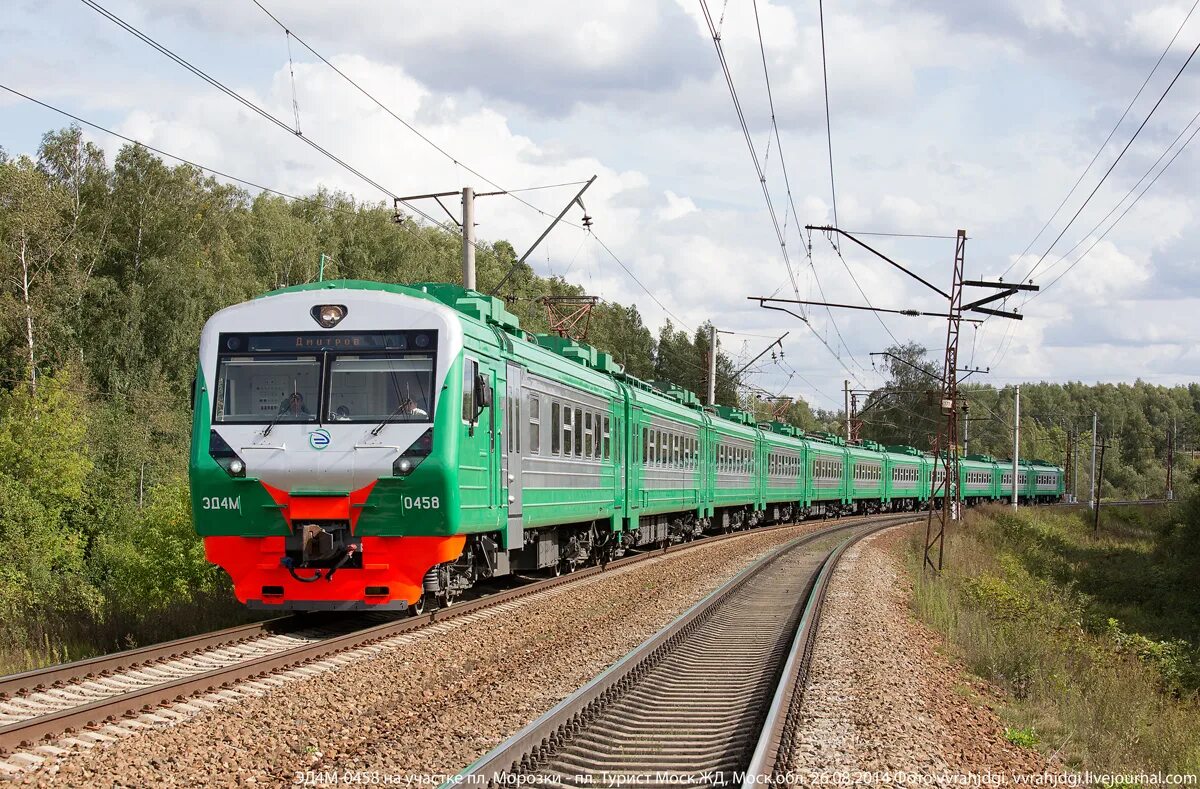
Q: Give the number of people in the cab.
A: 2